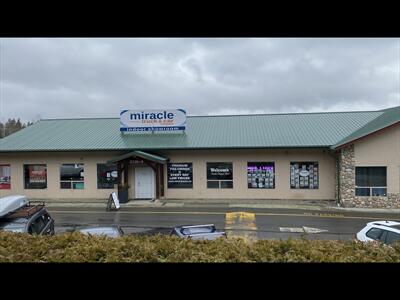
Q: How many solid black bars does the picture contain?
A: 2